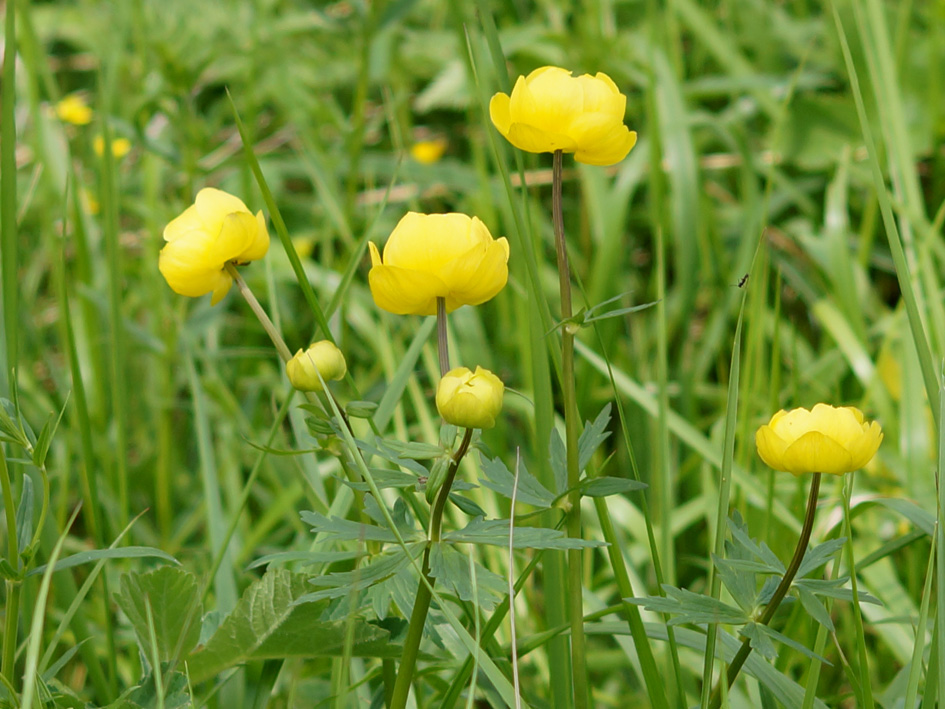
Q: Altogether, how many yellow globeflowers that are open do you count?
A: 4